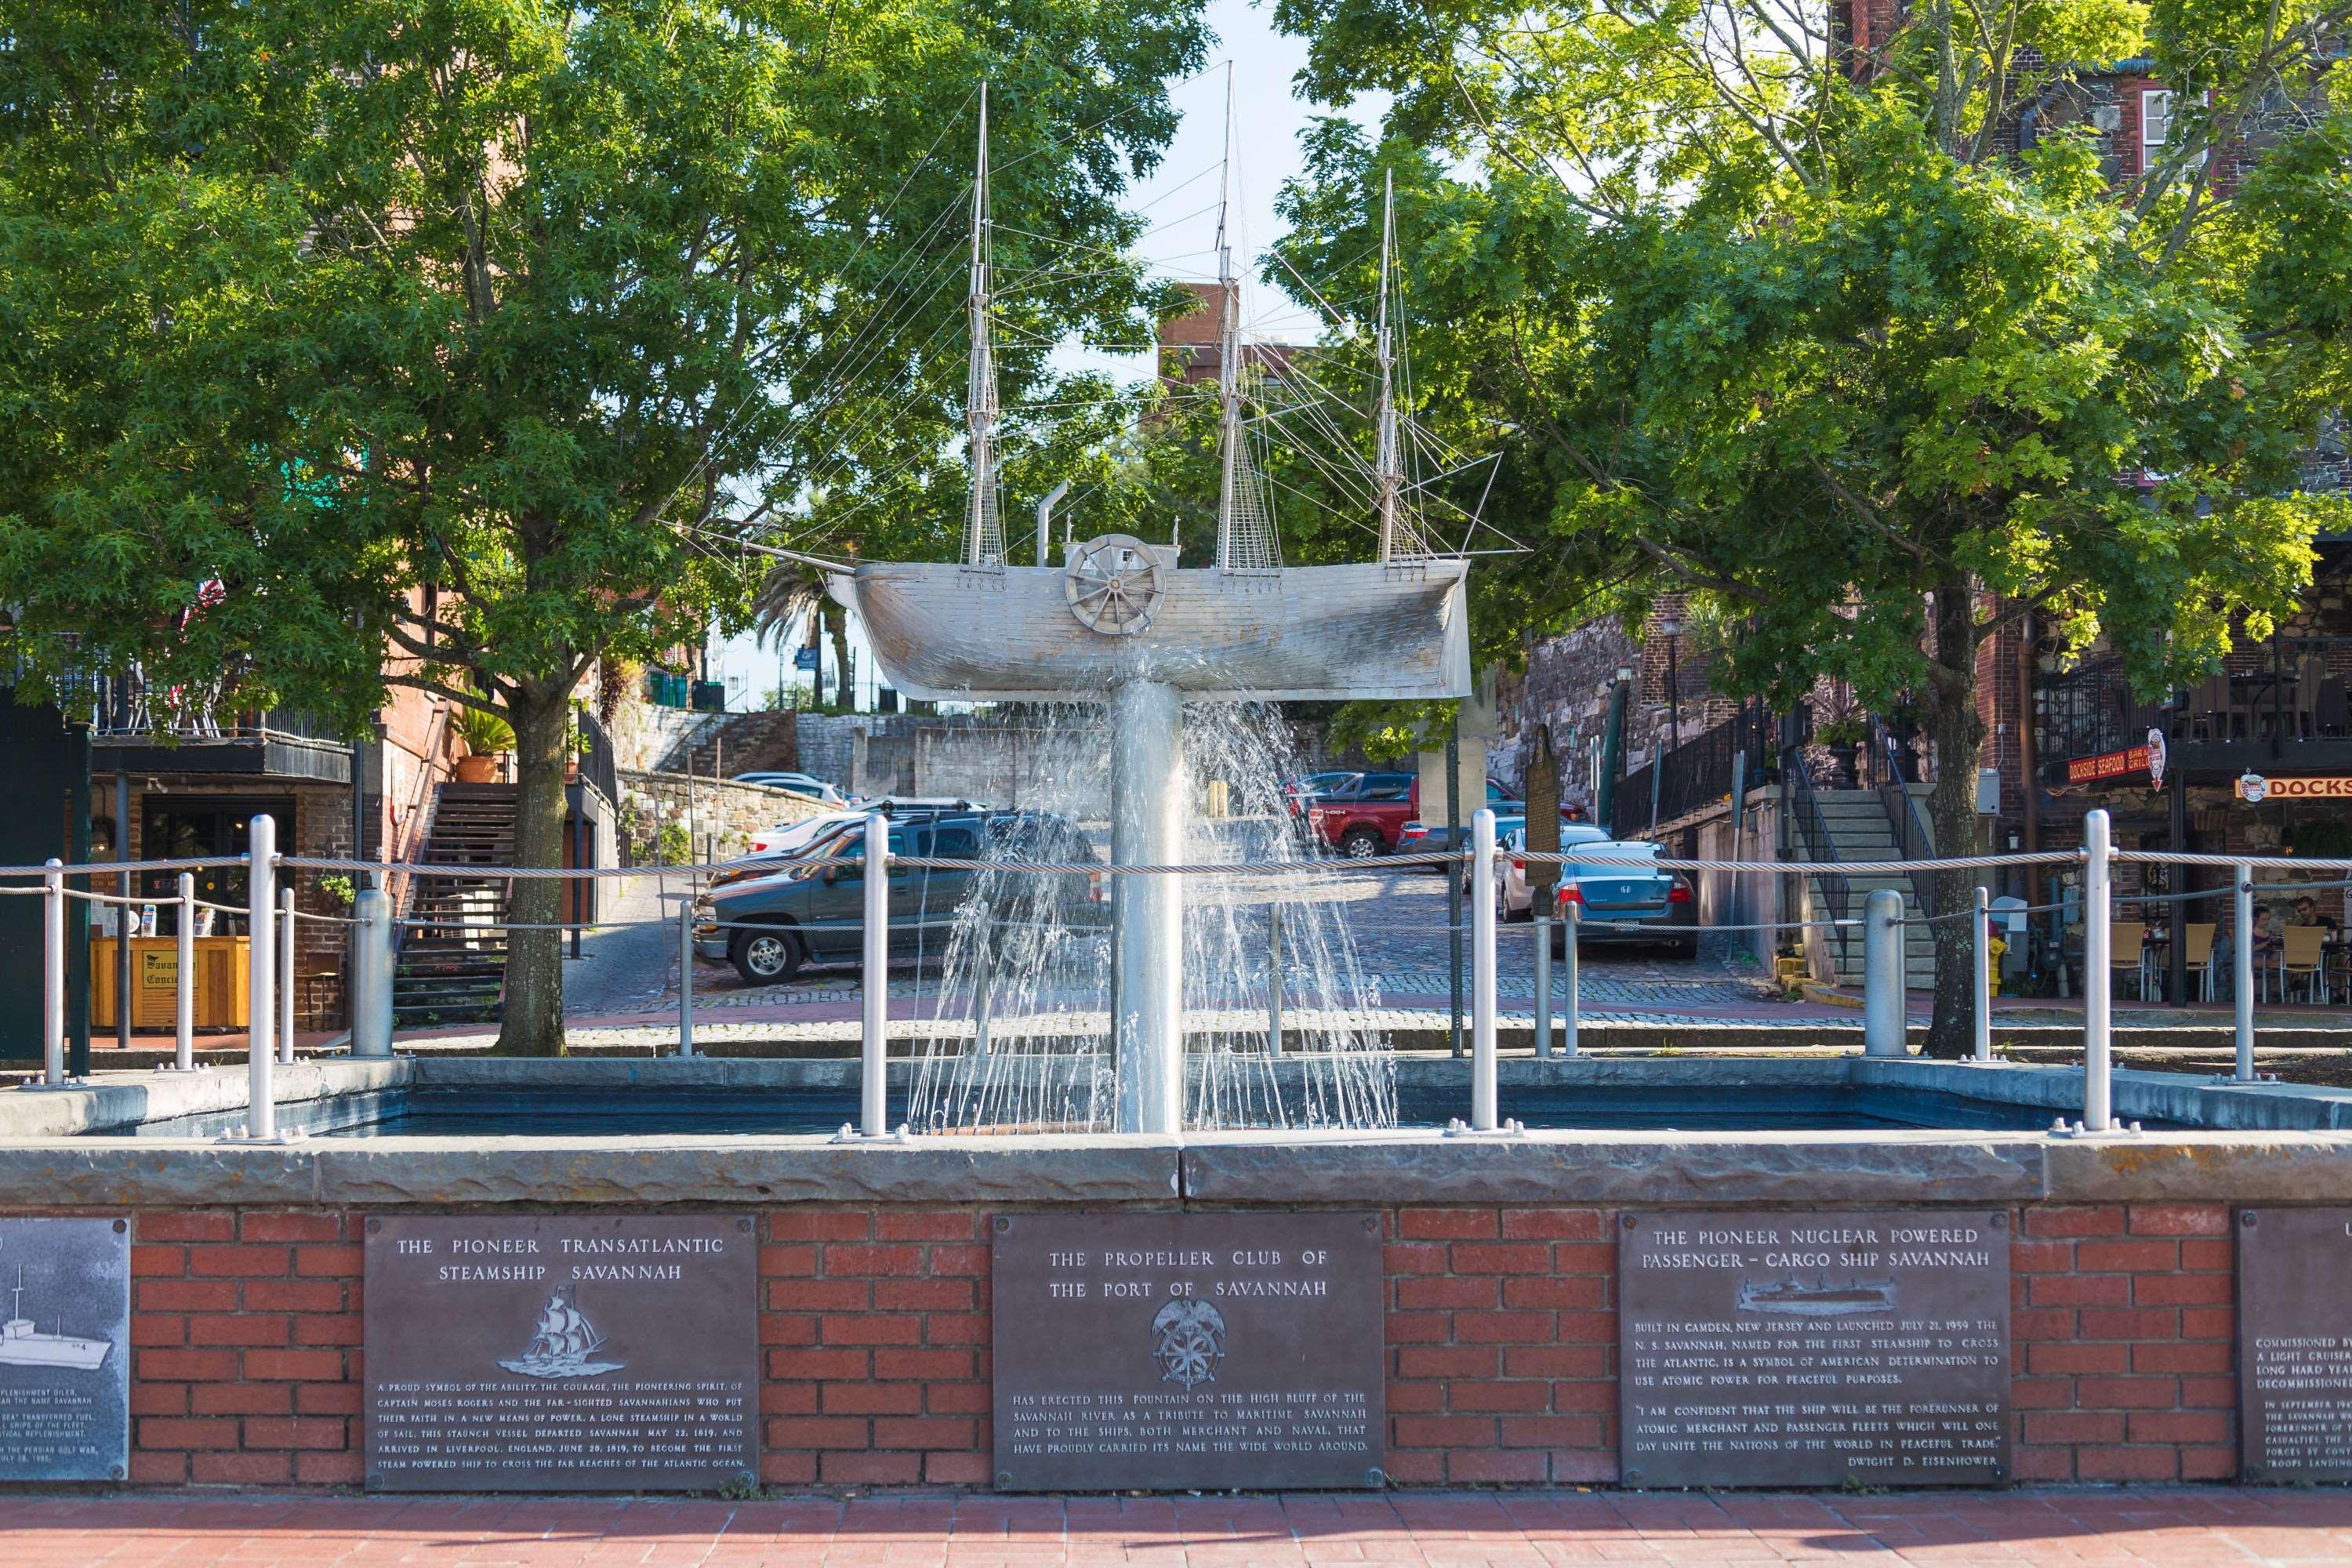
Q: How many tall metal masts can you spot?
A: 3